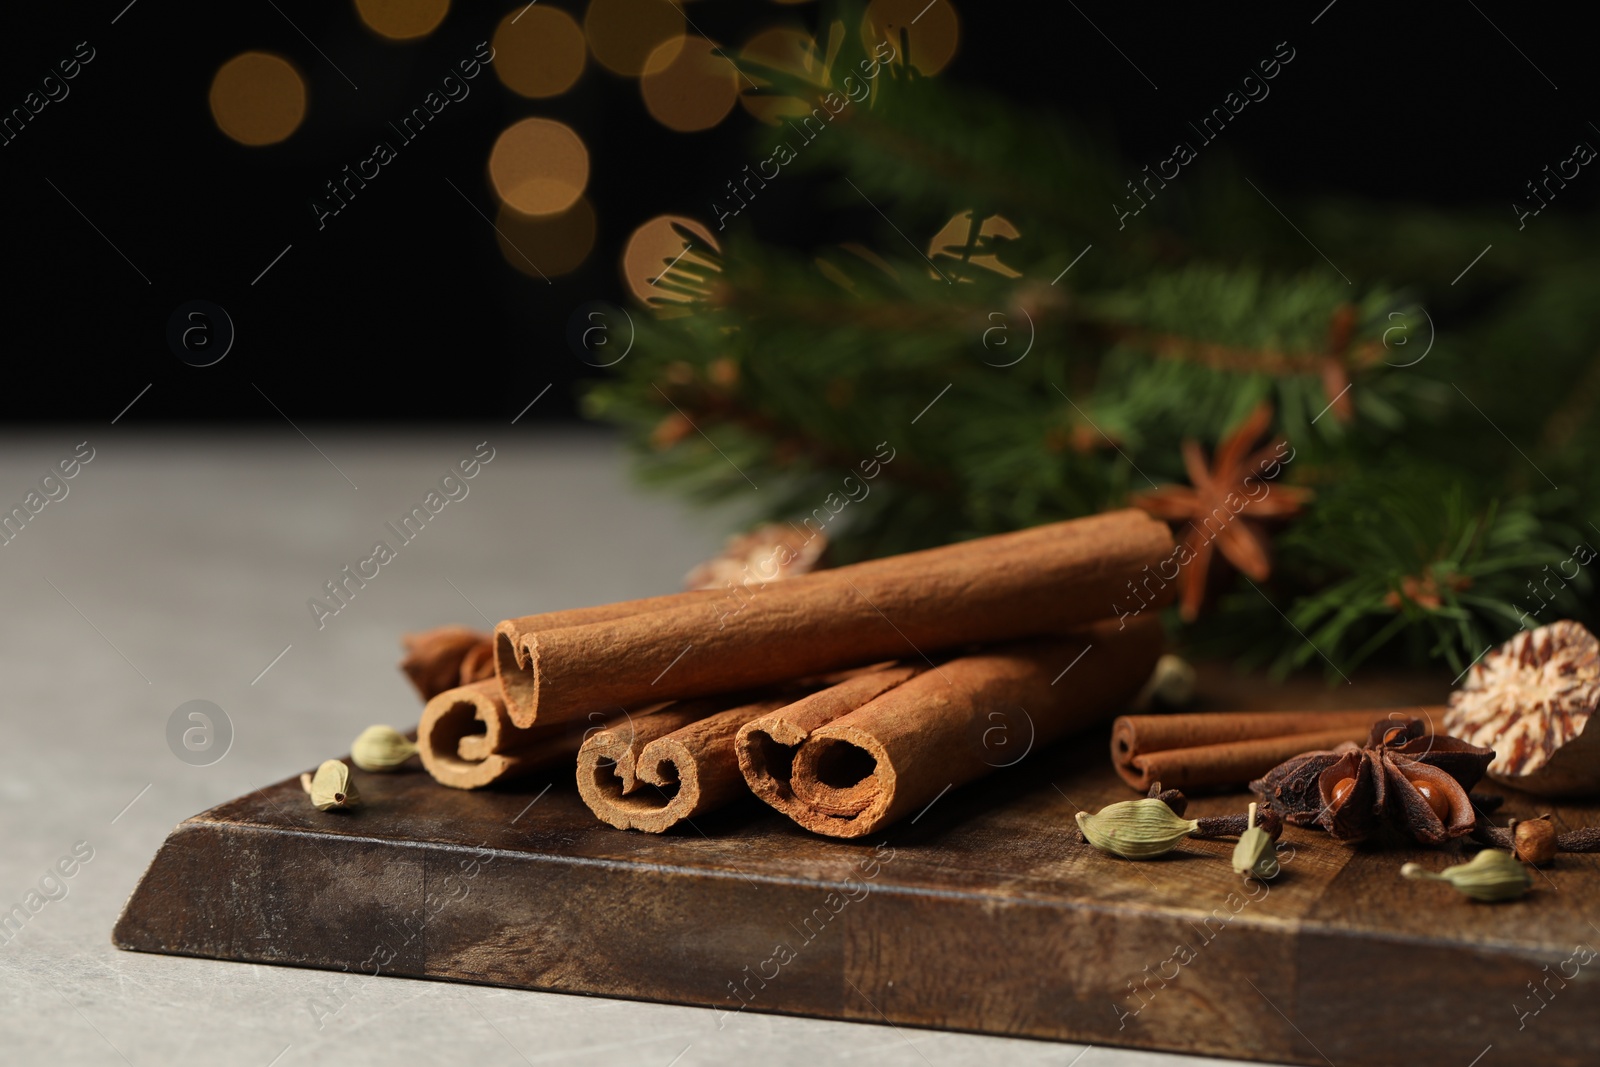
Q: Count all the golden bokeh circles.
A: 11